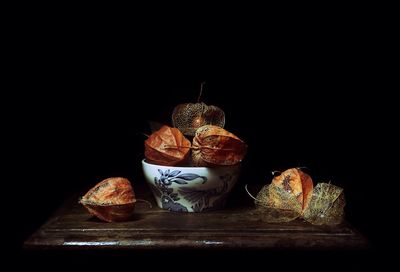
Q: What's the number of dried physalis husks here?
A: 7